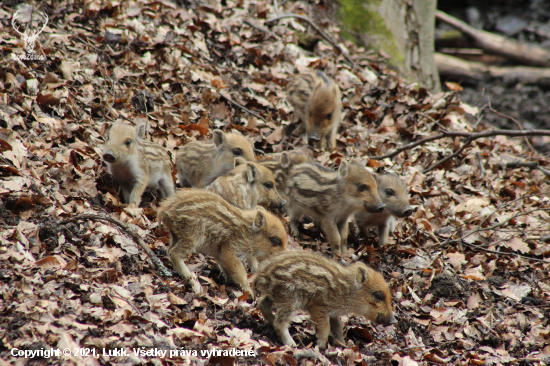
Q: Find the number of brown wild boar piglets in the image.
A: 9